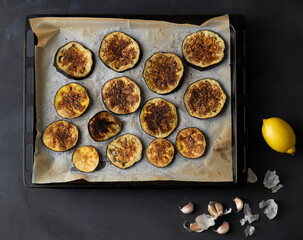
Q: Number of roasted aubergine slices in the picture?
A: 14